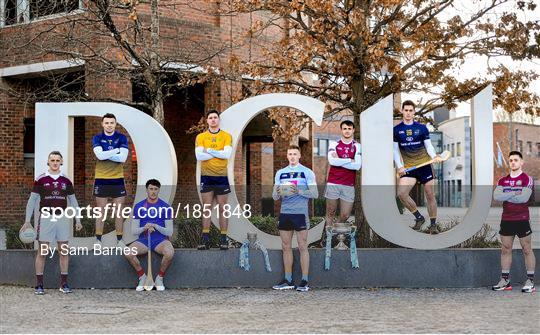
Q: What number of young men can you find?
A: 8